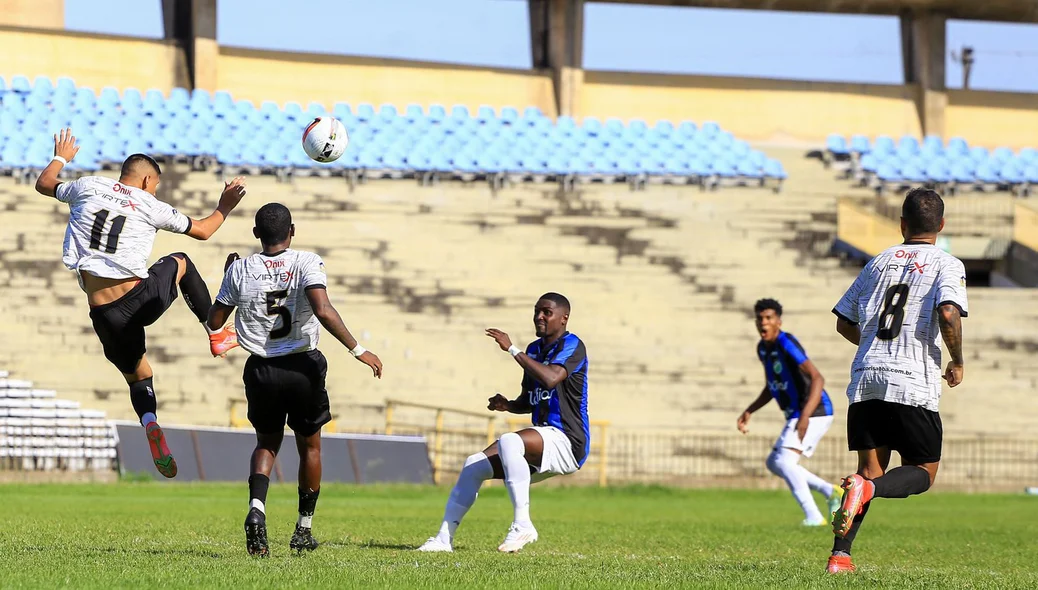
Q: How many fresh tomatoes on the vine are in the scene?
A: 0